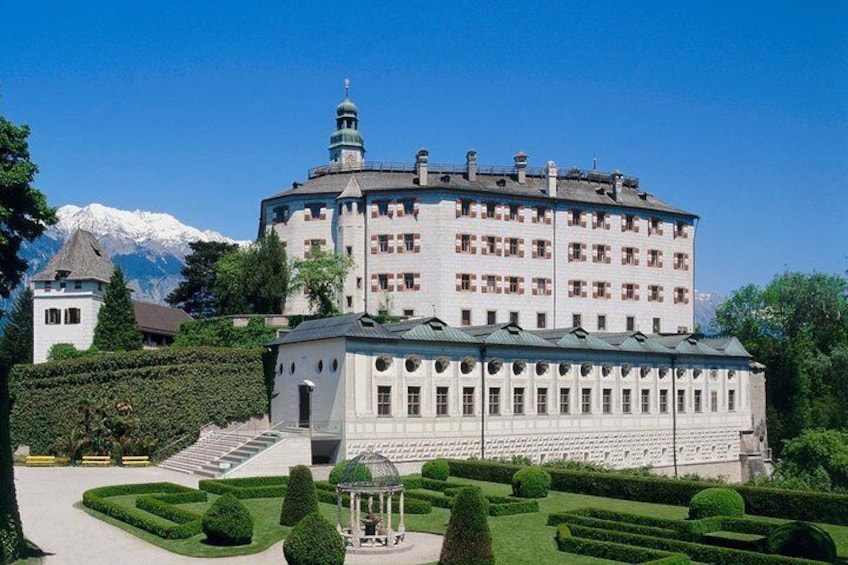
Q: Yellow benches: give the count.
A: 3